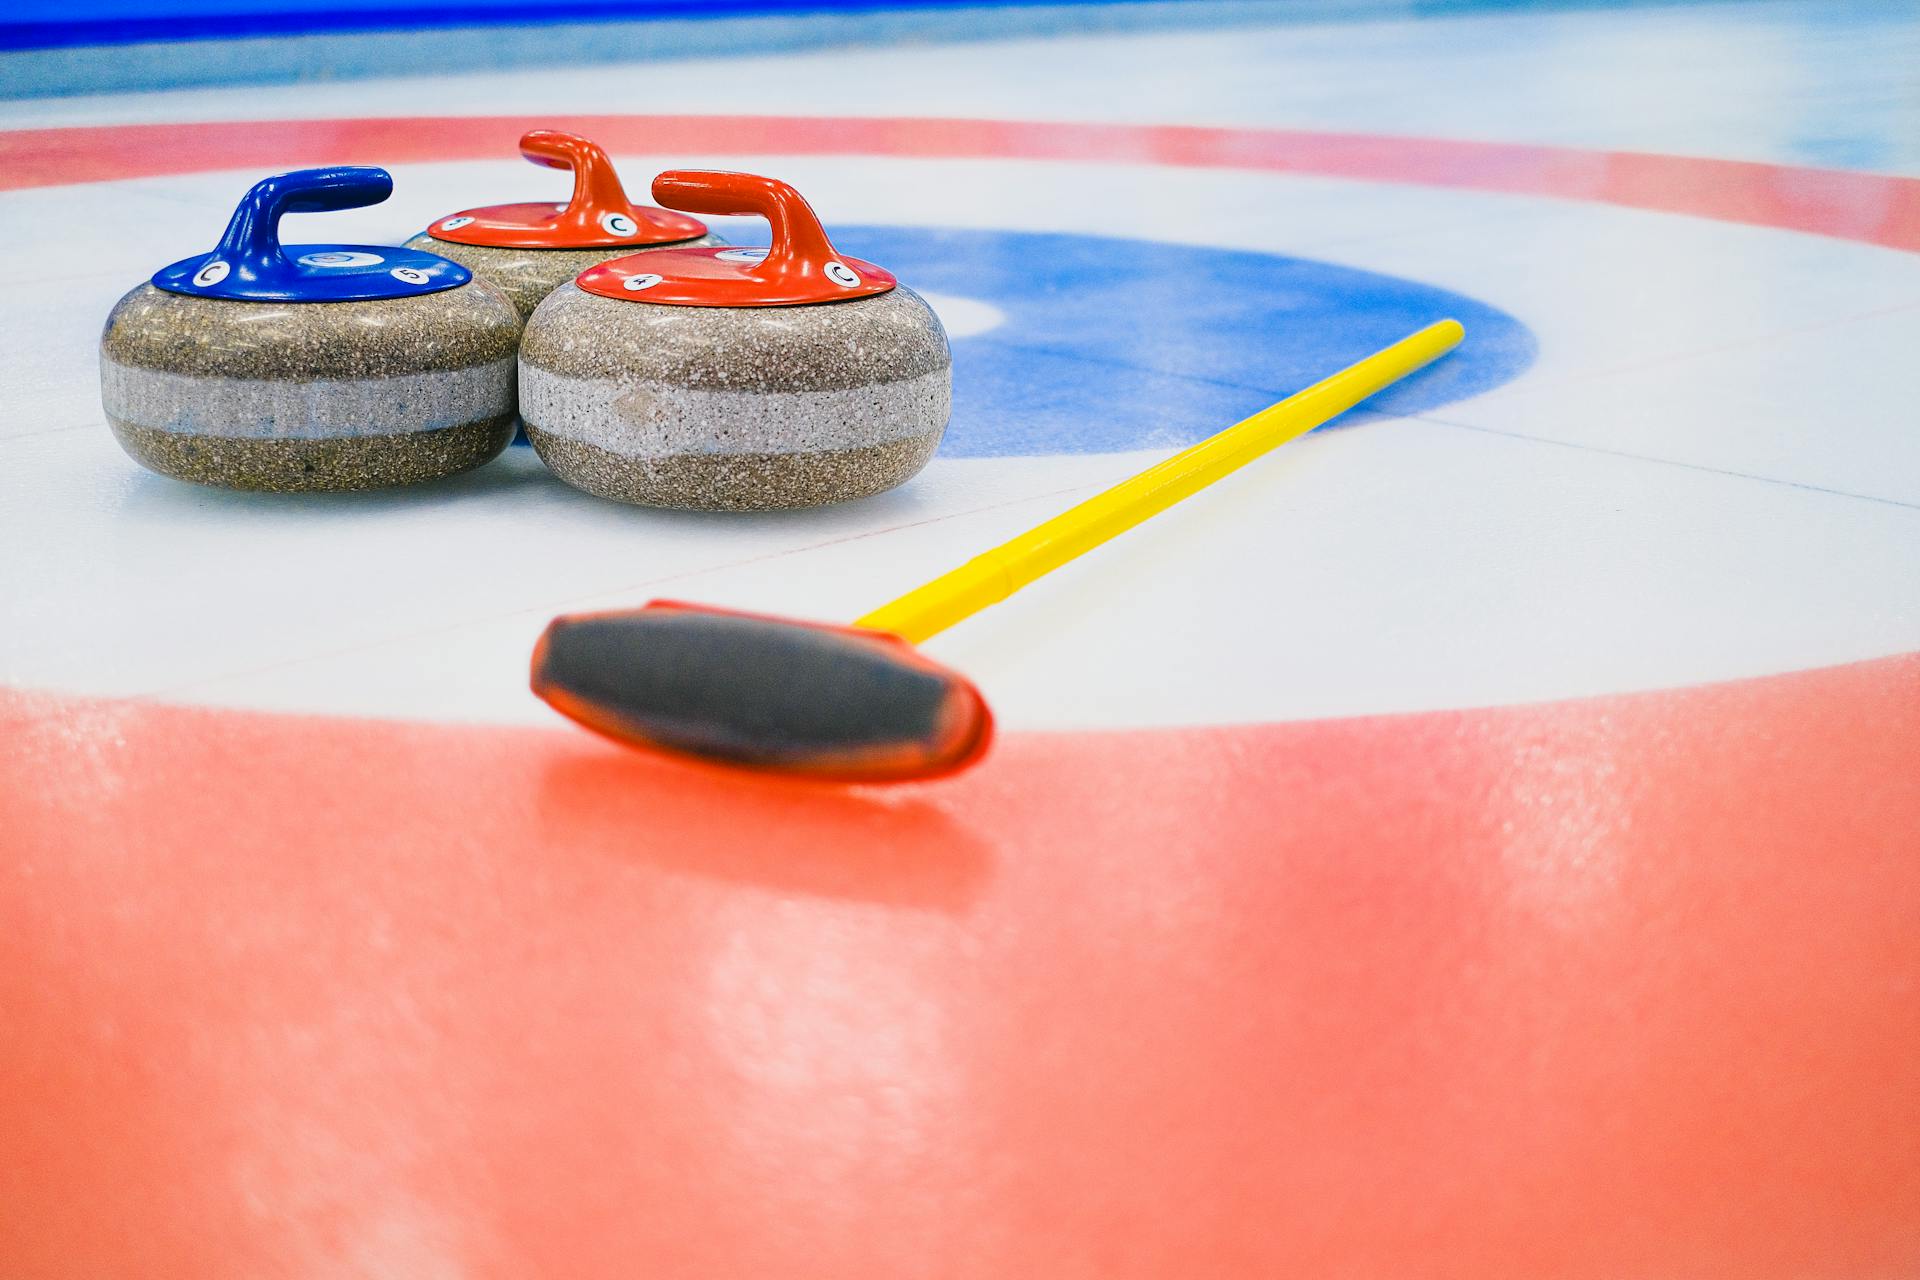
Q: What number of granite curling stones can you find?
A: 3